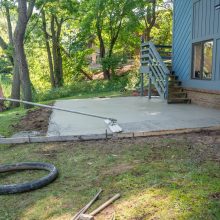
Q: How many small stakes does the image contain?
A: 3